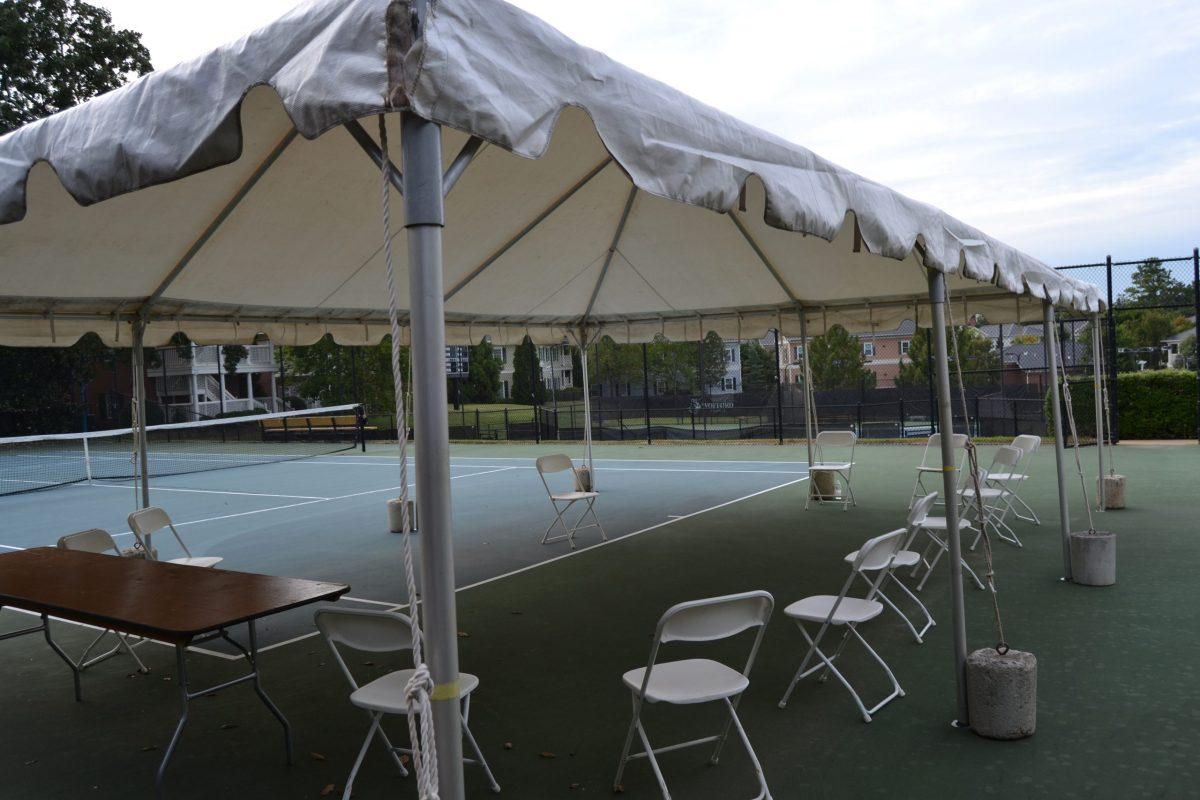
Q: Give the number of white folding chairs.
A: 12